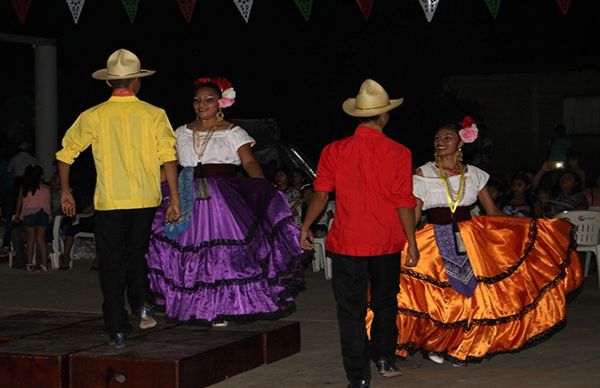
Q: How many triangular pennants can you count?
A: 10